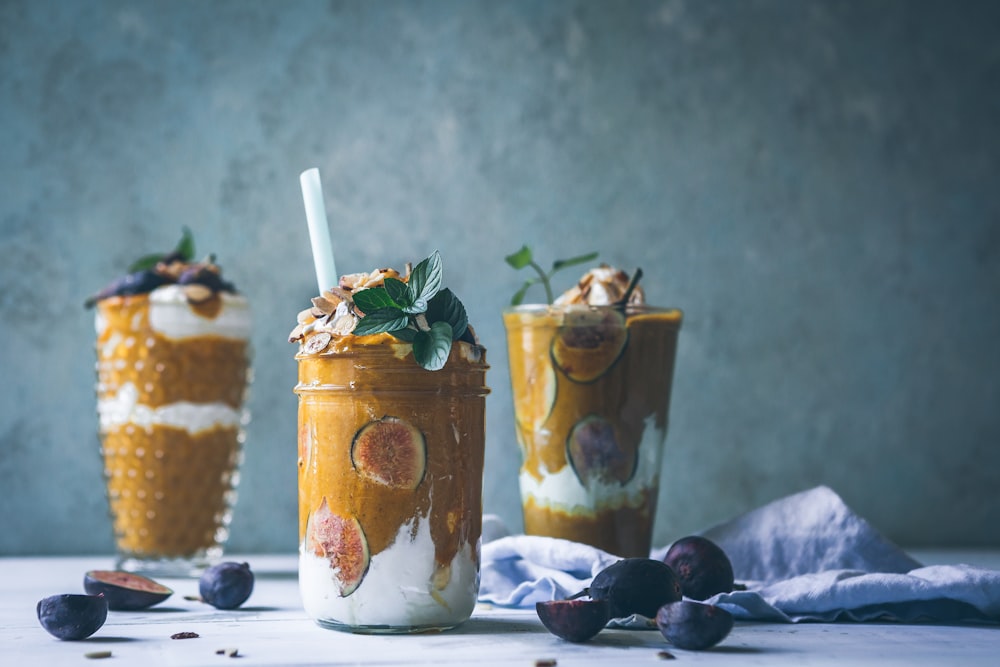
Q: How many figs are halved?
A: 4